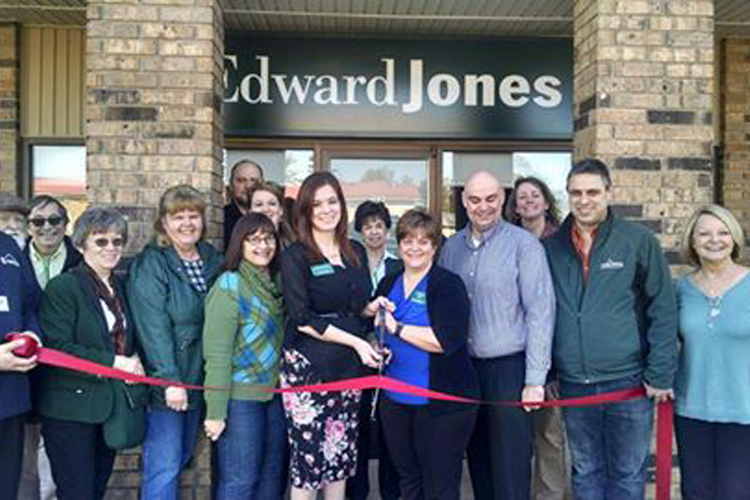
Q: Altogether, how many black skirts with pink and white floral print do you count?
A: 1